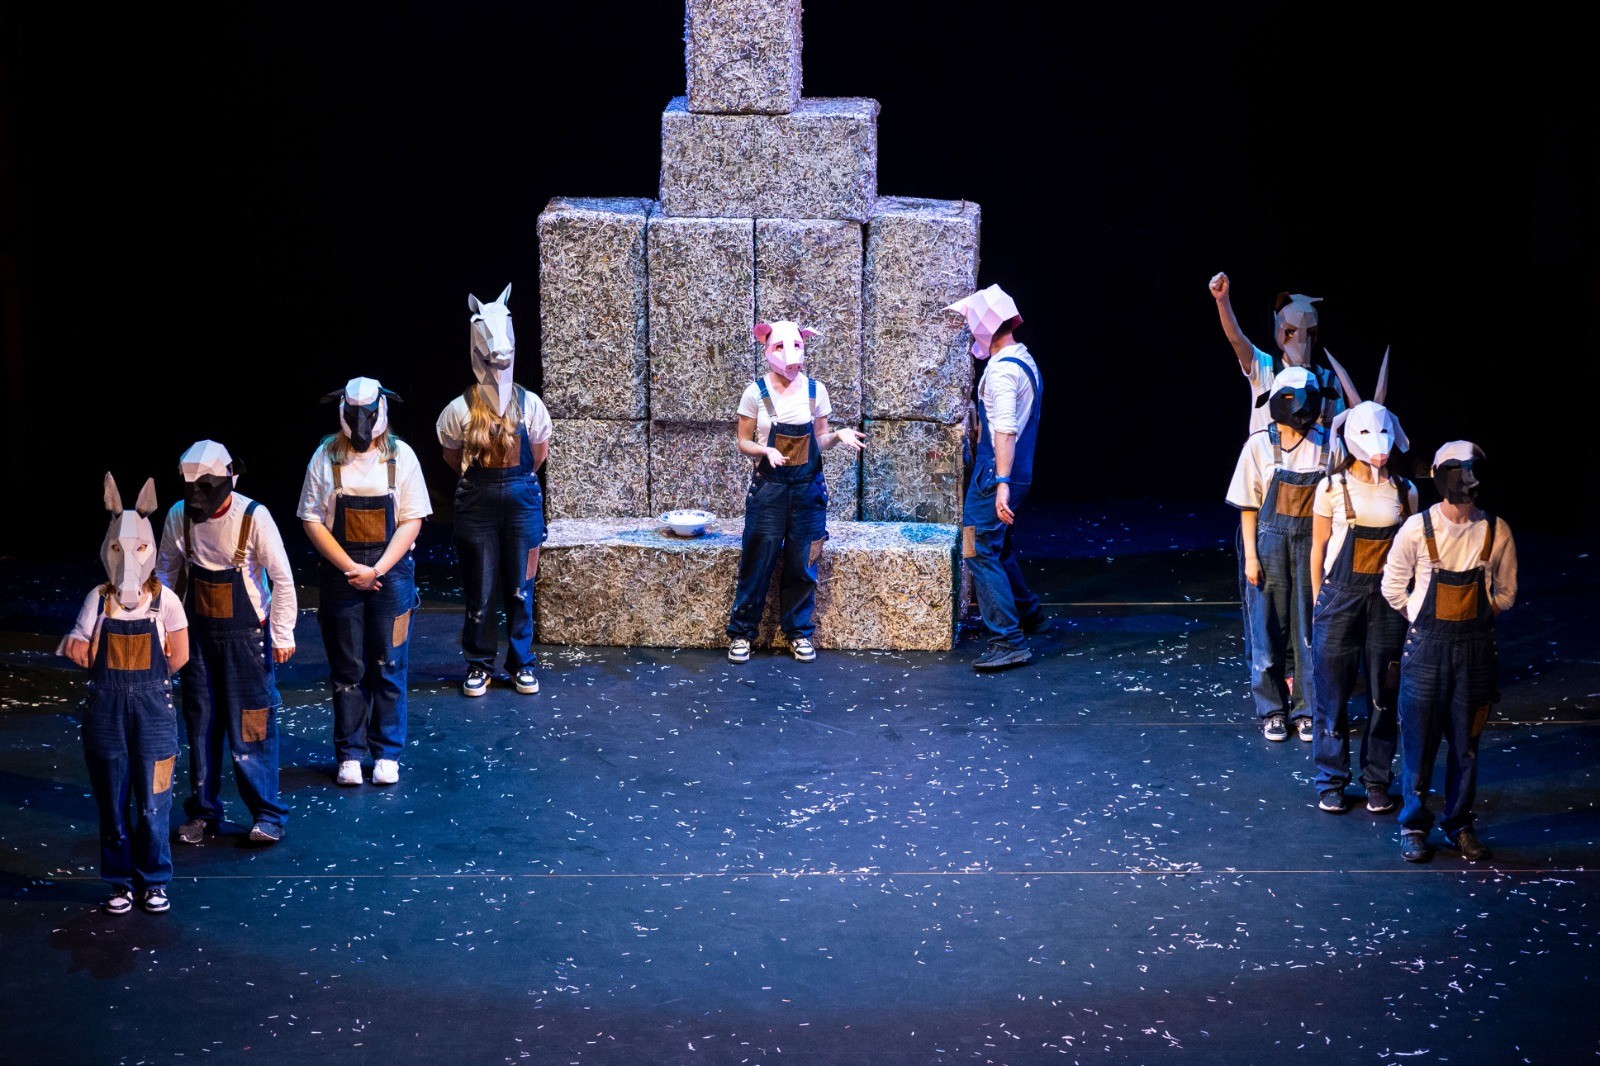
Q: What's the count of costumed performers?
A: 10